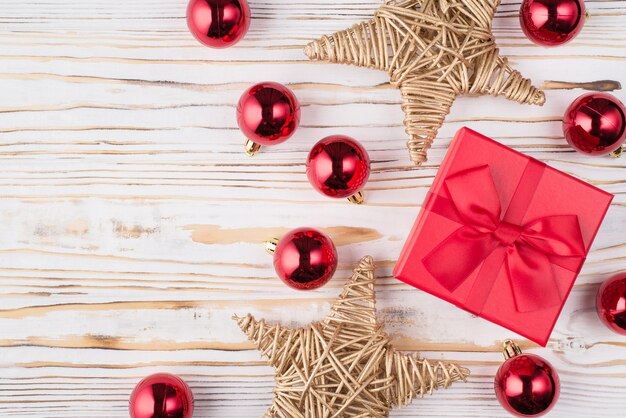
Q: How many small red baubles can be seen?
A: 9